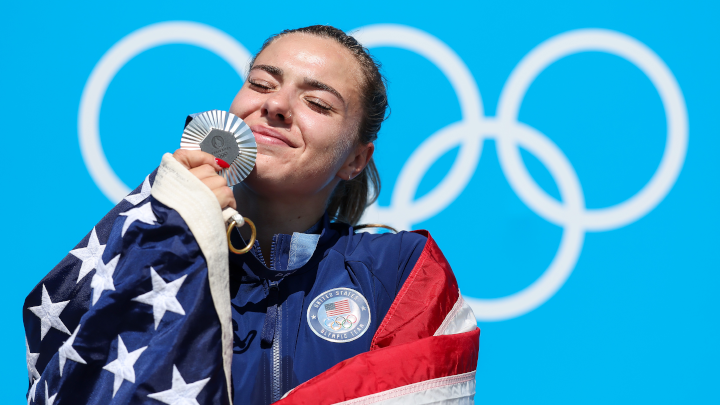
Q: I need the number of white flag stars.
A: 12